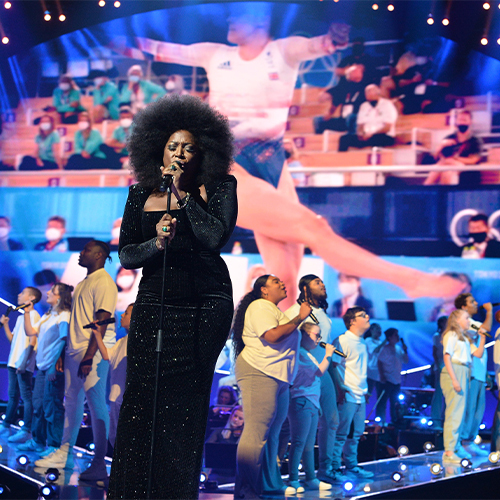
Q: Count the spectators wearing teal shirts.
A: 6